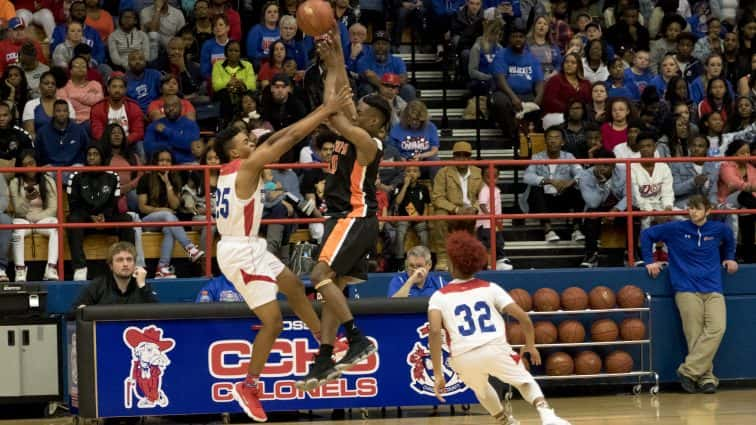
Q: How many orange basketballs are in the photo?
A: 15